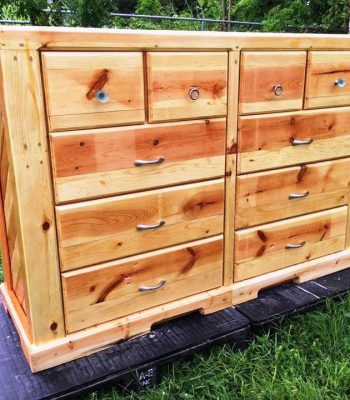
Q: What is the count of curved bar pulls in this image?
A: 6